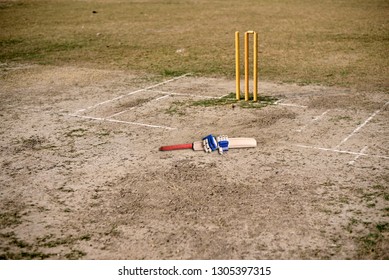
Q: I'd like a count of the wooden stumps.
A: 3